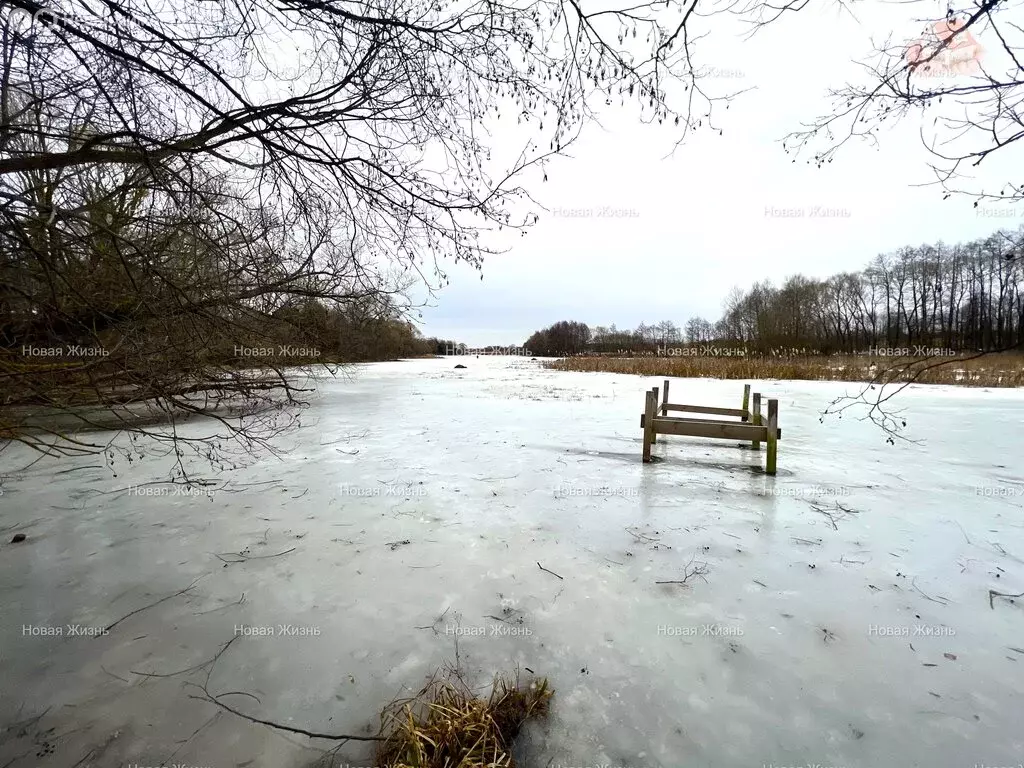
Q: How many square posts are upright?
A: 6